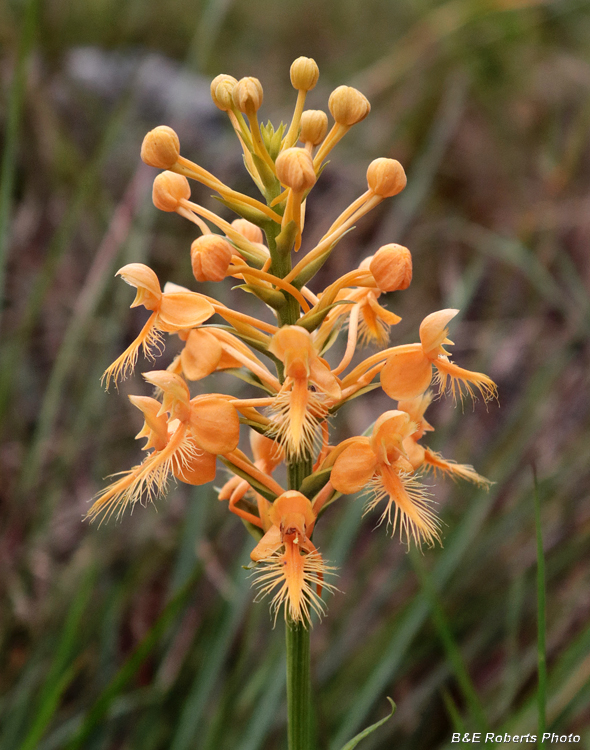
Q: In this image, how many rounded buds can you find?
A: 12